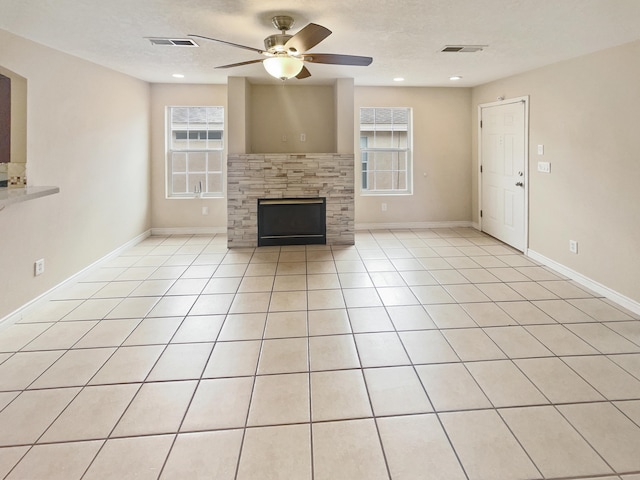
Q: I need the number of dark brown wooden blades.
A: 5